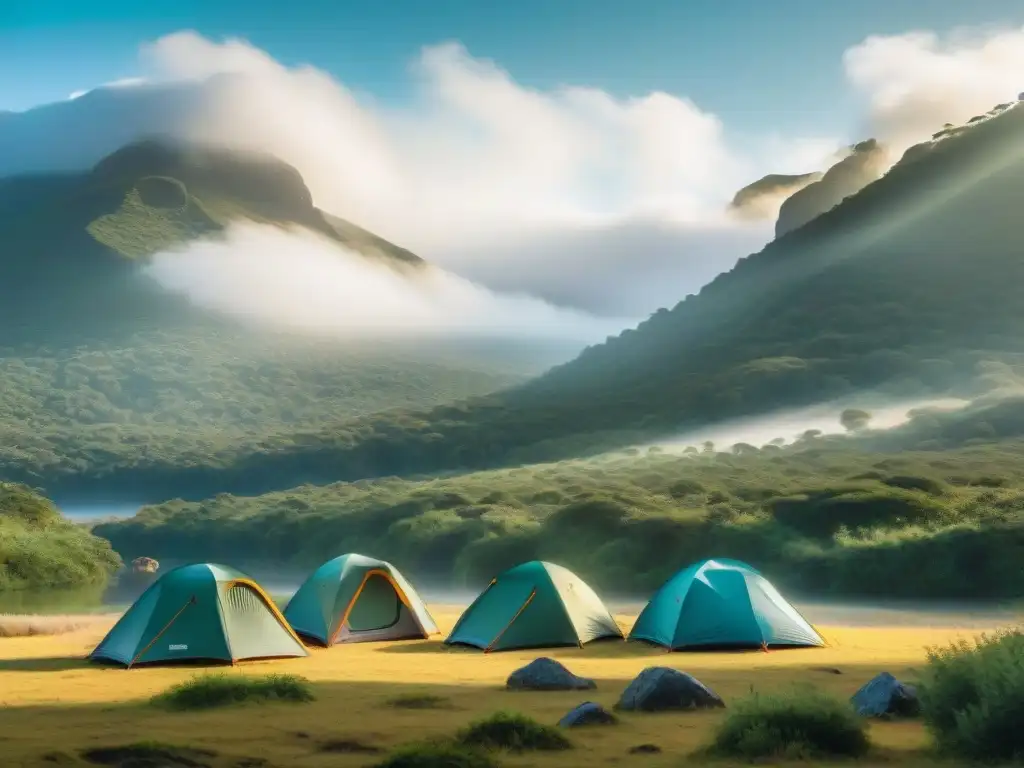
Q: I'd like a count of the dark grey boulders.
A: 4